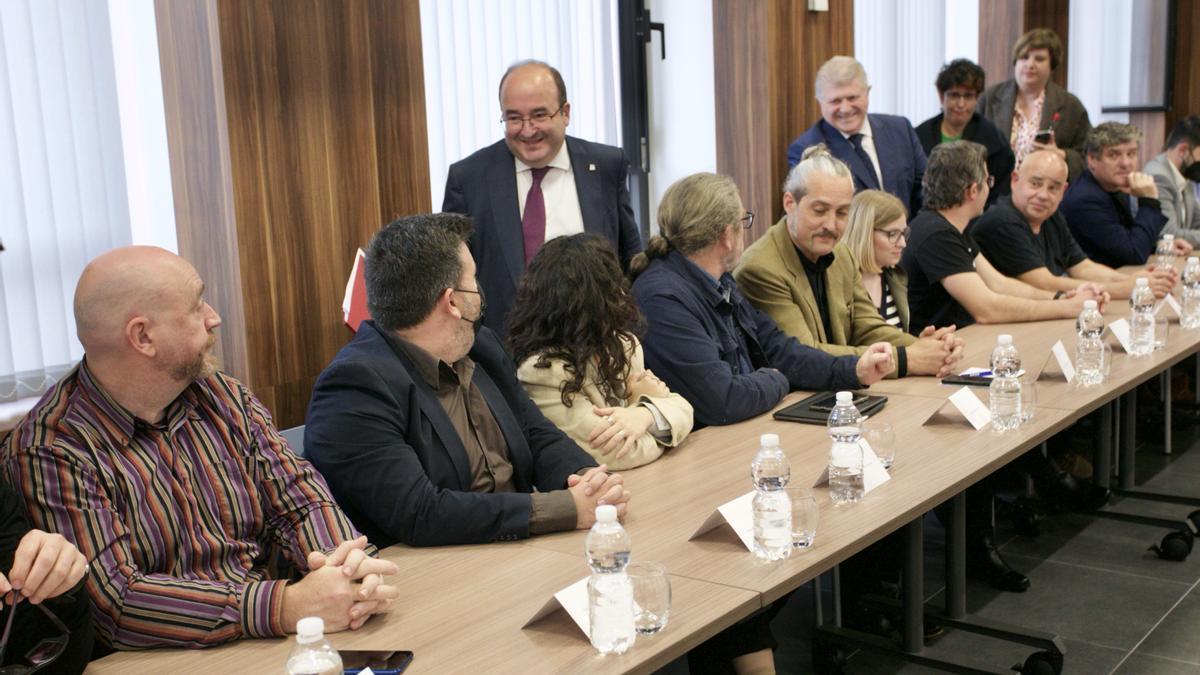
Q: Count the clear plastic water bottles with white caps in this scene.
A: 9